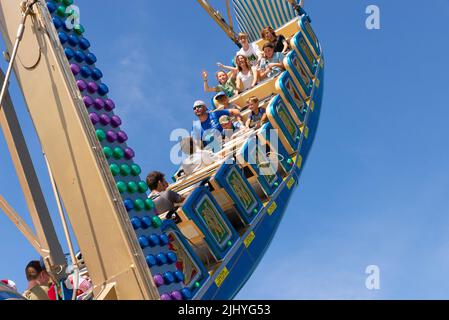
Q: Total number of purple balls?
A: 15